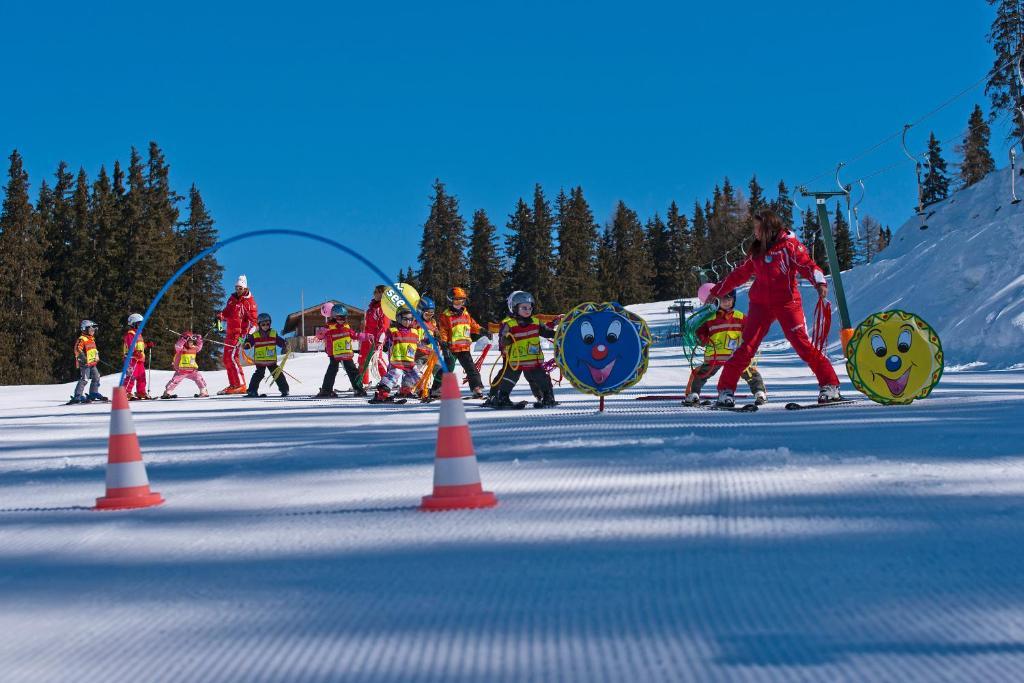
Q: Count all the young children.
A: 10